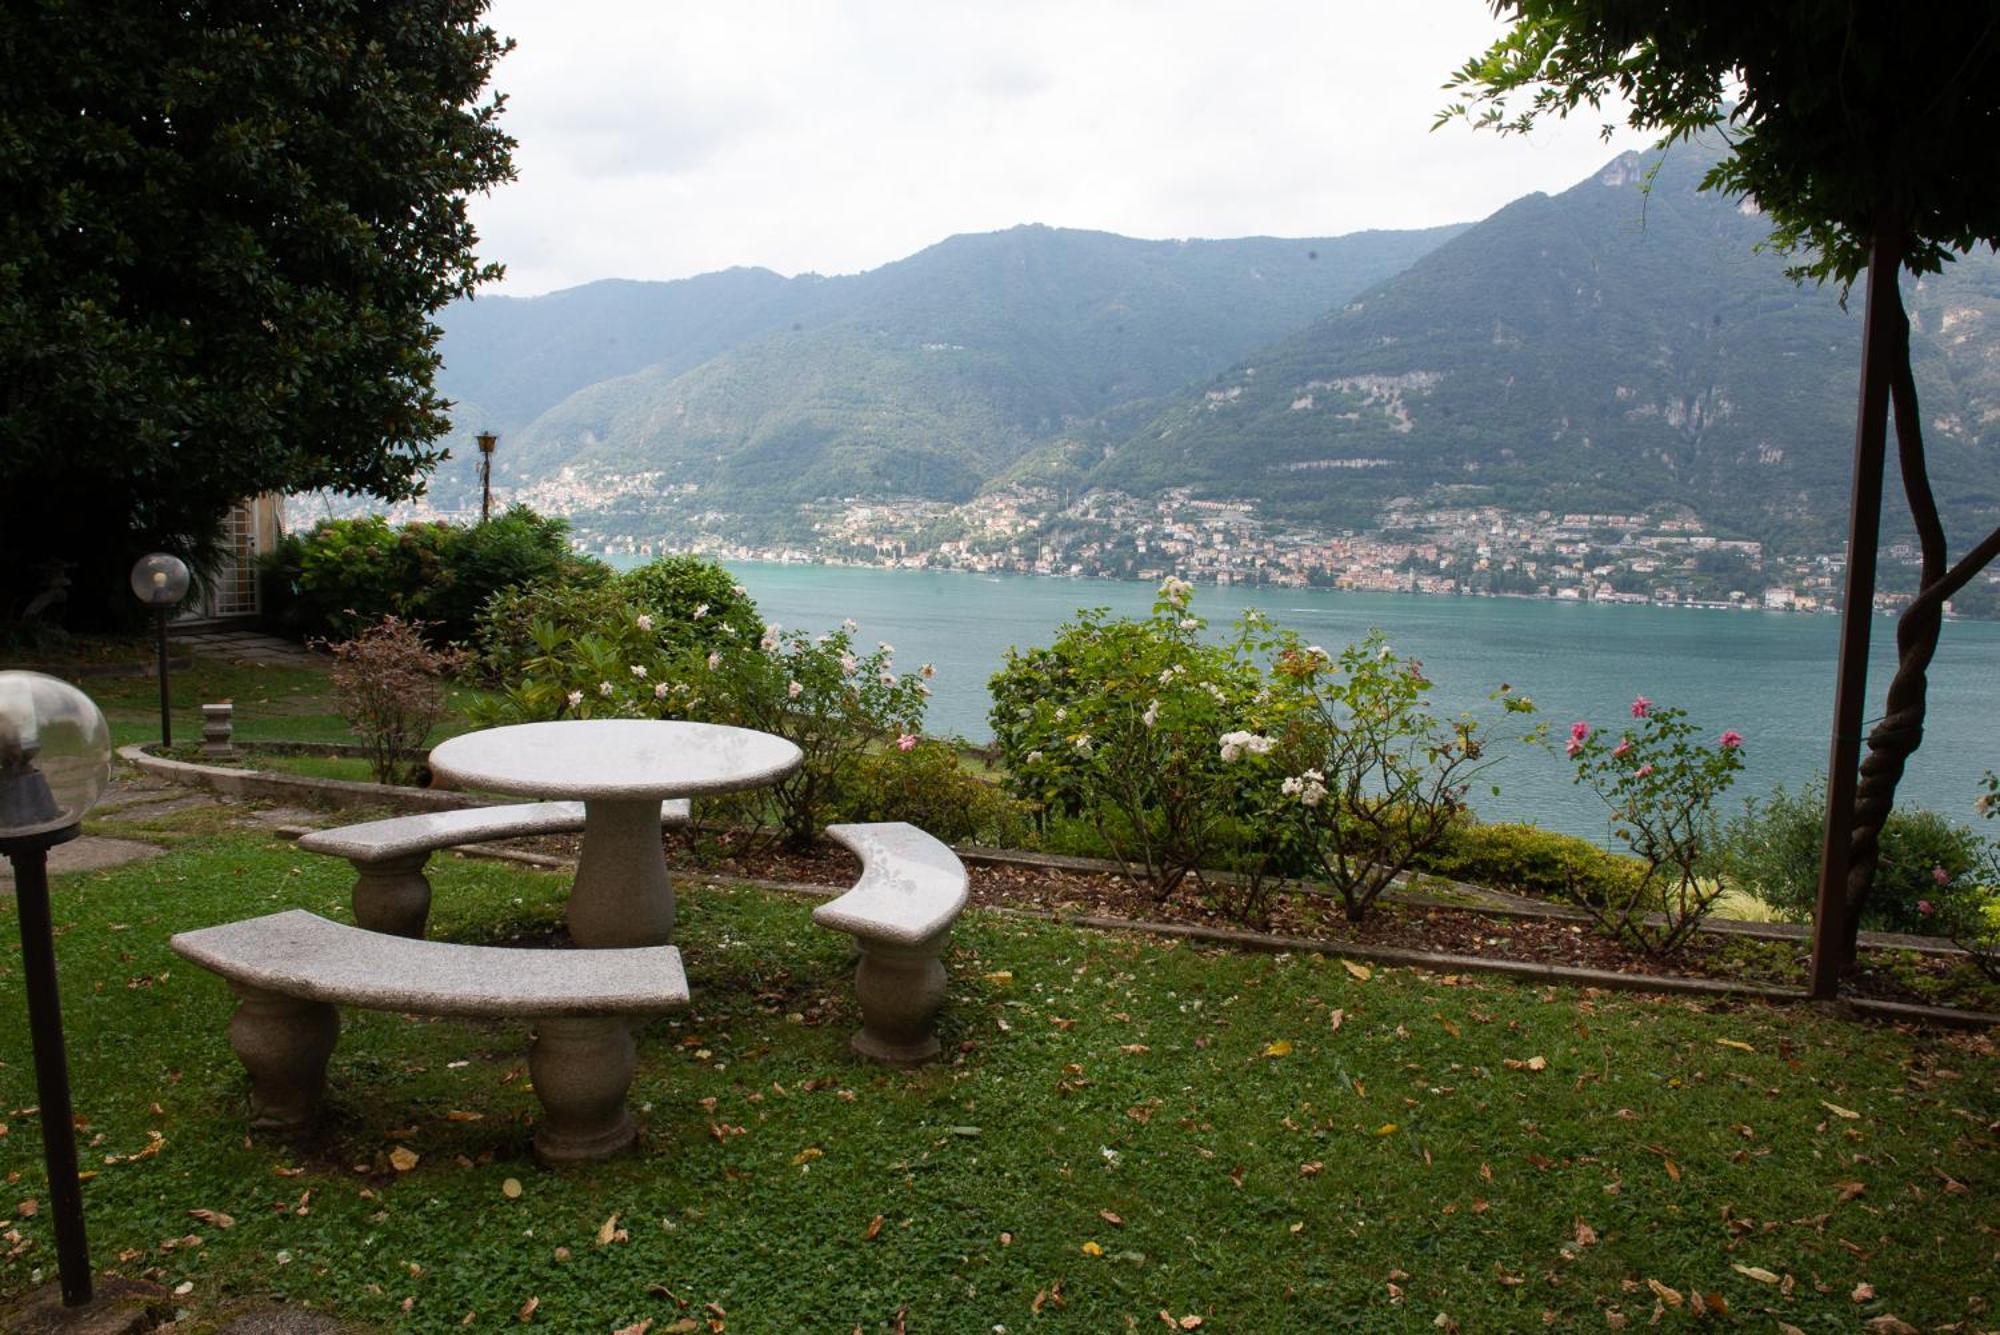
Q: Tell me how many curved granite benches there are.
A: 3